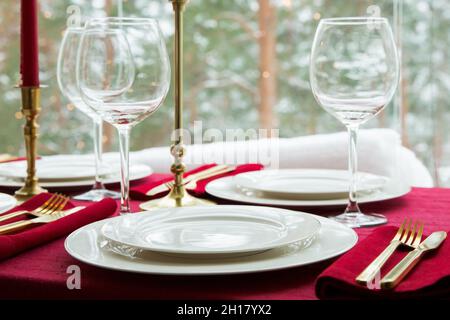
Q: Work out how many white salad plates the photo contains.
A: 3